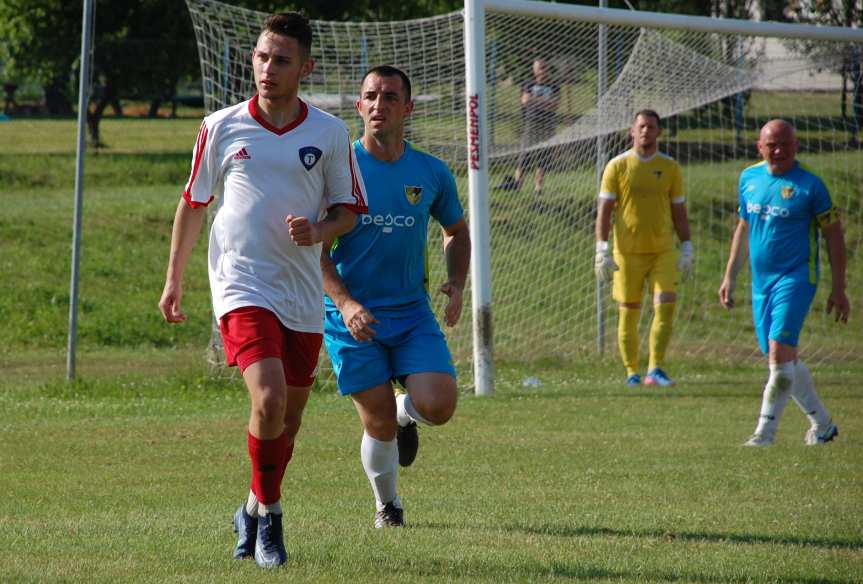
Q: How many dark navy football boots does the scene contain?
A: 2